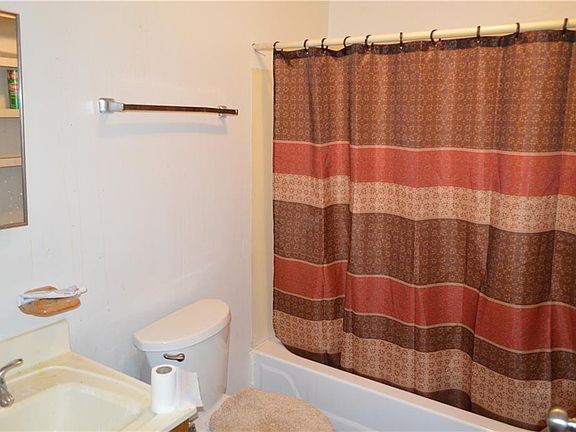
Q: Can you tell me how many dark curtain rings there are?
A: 10